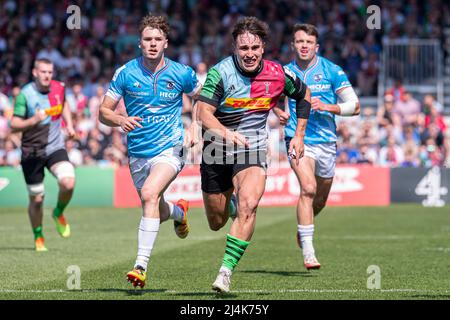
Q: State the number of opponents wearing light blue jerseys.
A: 2